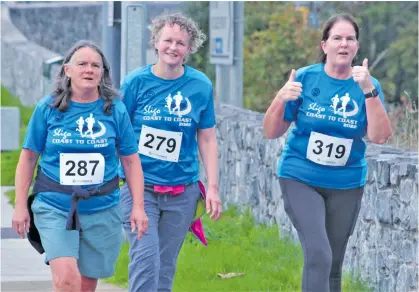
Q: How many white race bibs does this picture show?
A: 3